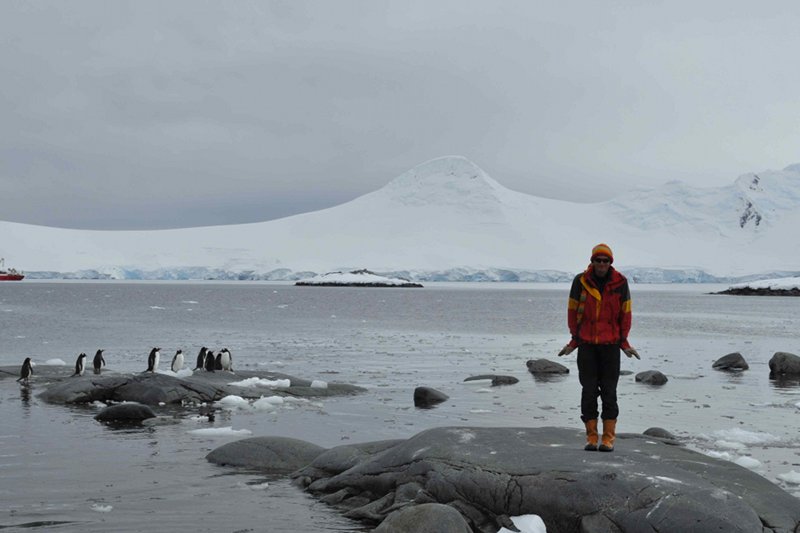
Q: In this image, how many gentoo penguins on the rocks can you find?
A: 9